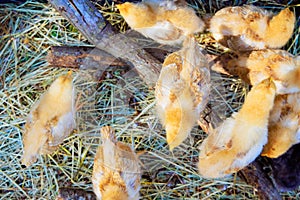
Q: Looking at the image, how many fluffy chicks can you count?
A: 8